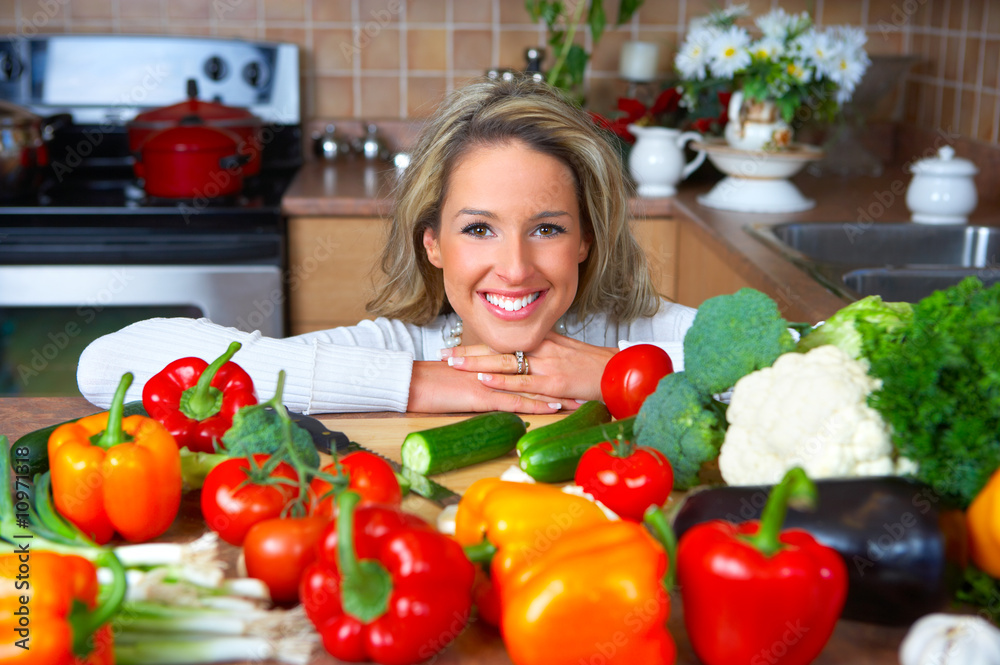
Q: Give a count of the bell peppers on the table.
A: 8